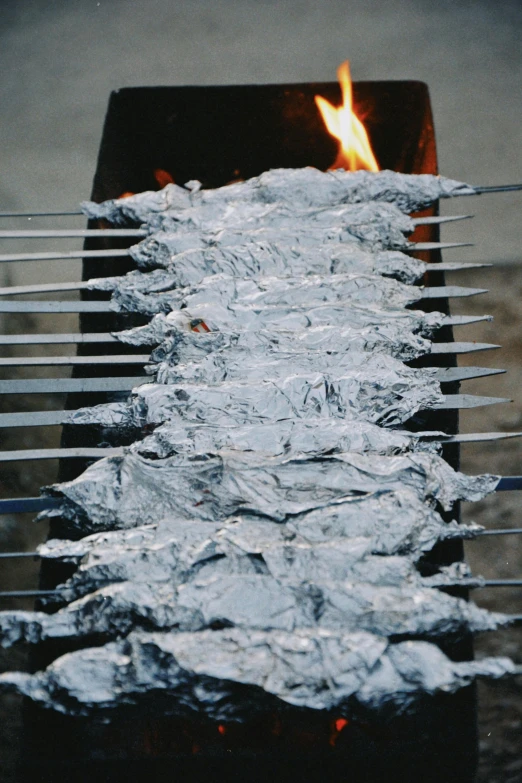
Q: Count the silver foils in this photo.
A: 15